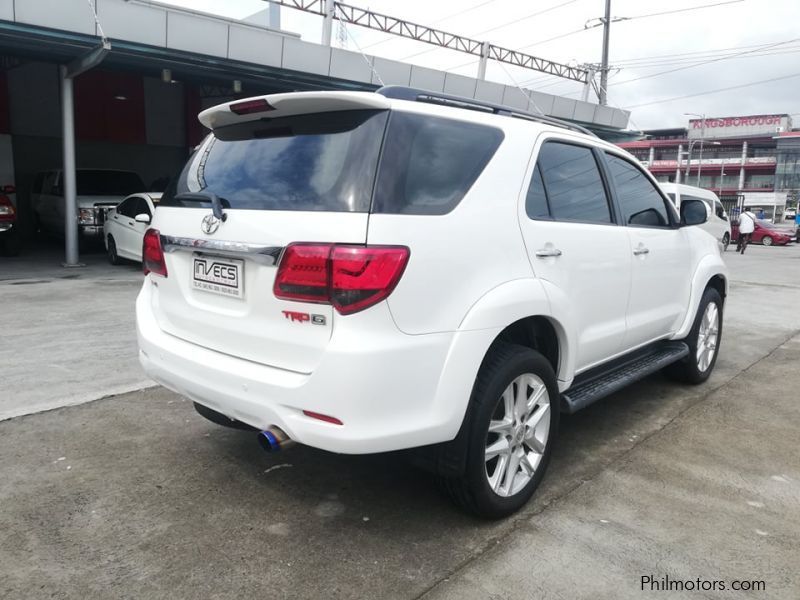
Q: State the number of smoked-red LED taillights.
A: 2